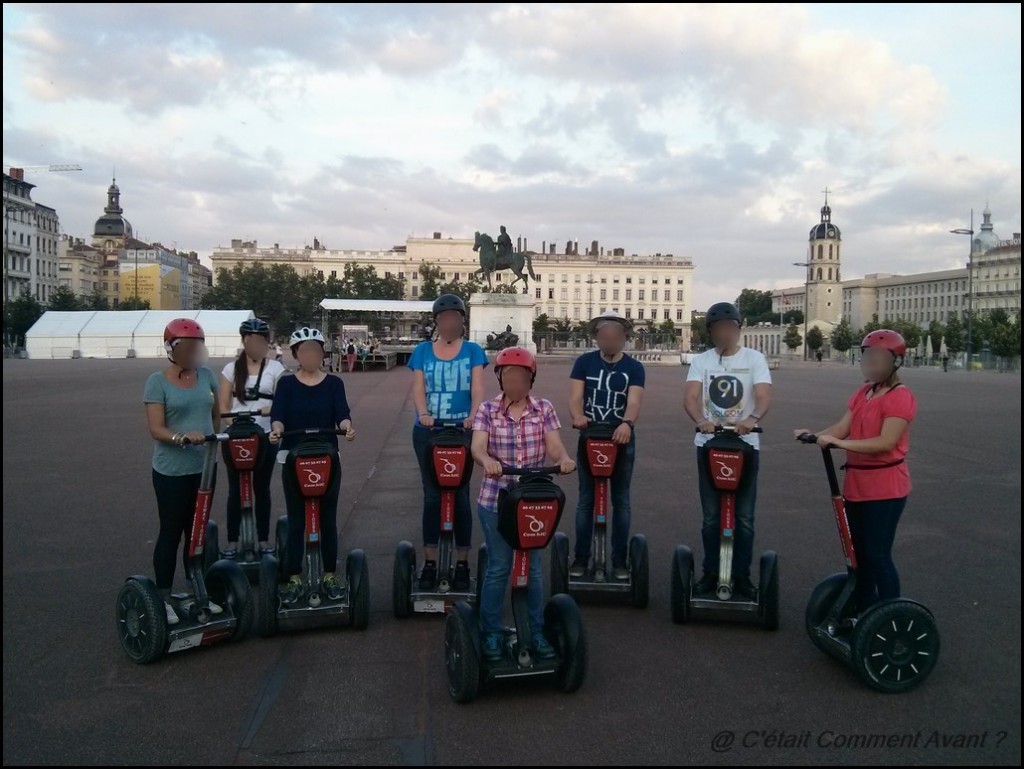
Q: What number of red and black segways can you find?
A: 8